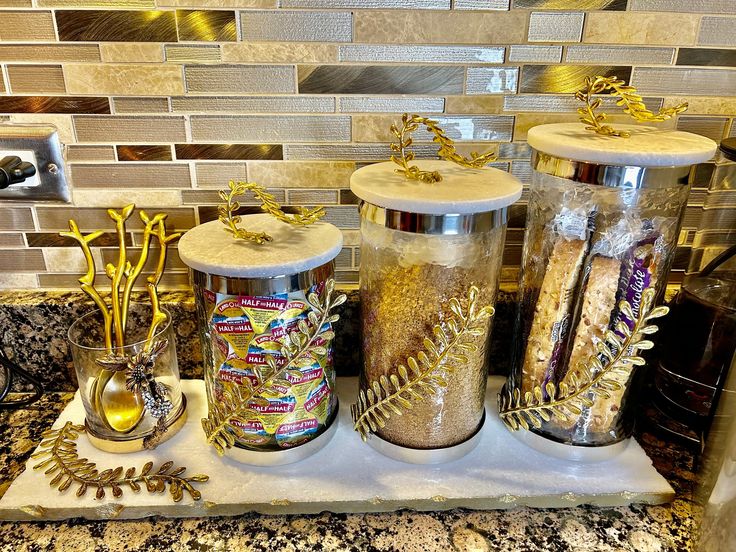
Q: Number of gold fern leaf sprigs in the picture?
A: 7